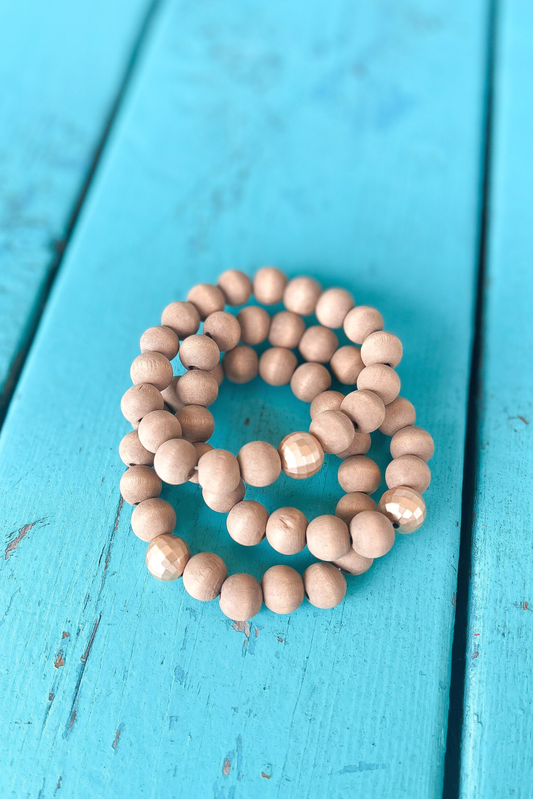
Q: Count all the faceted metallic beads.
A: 3